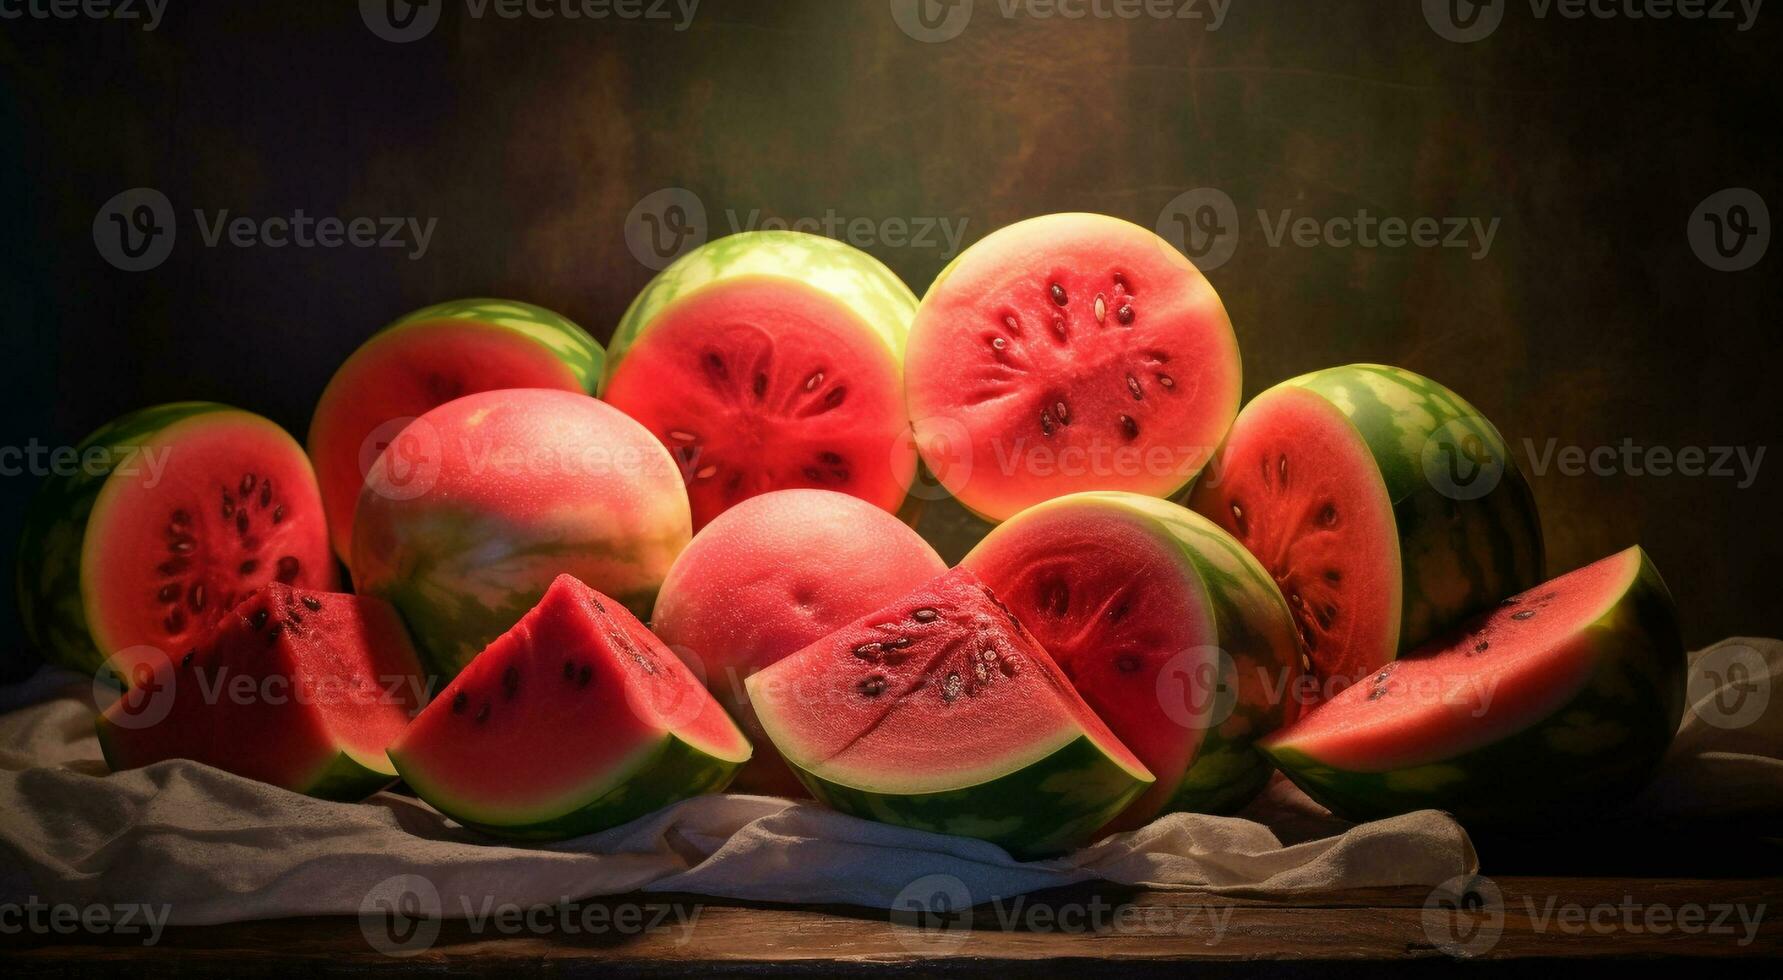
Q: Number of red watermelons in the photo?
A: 12